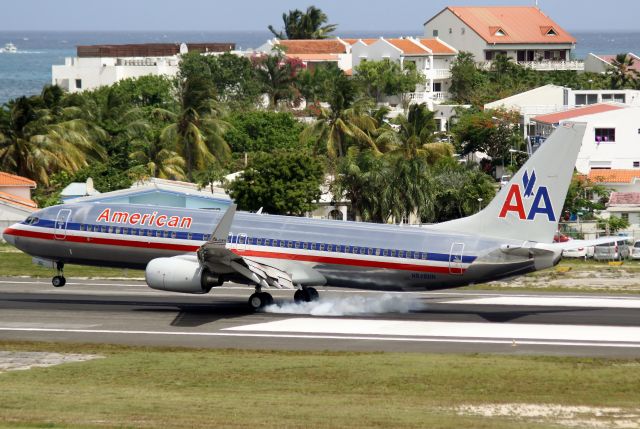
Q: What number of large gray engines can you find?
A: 1